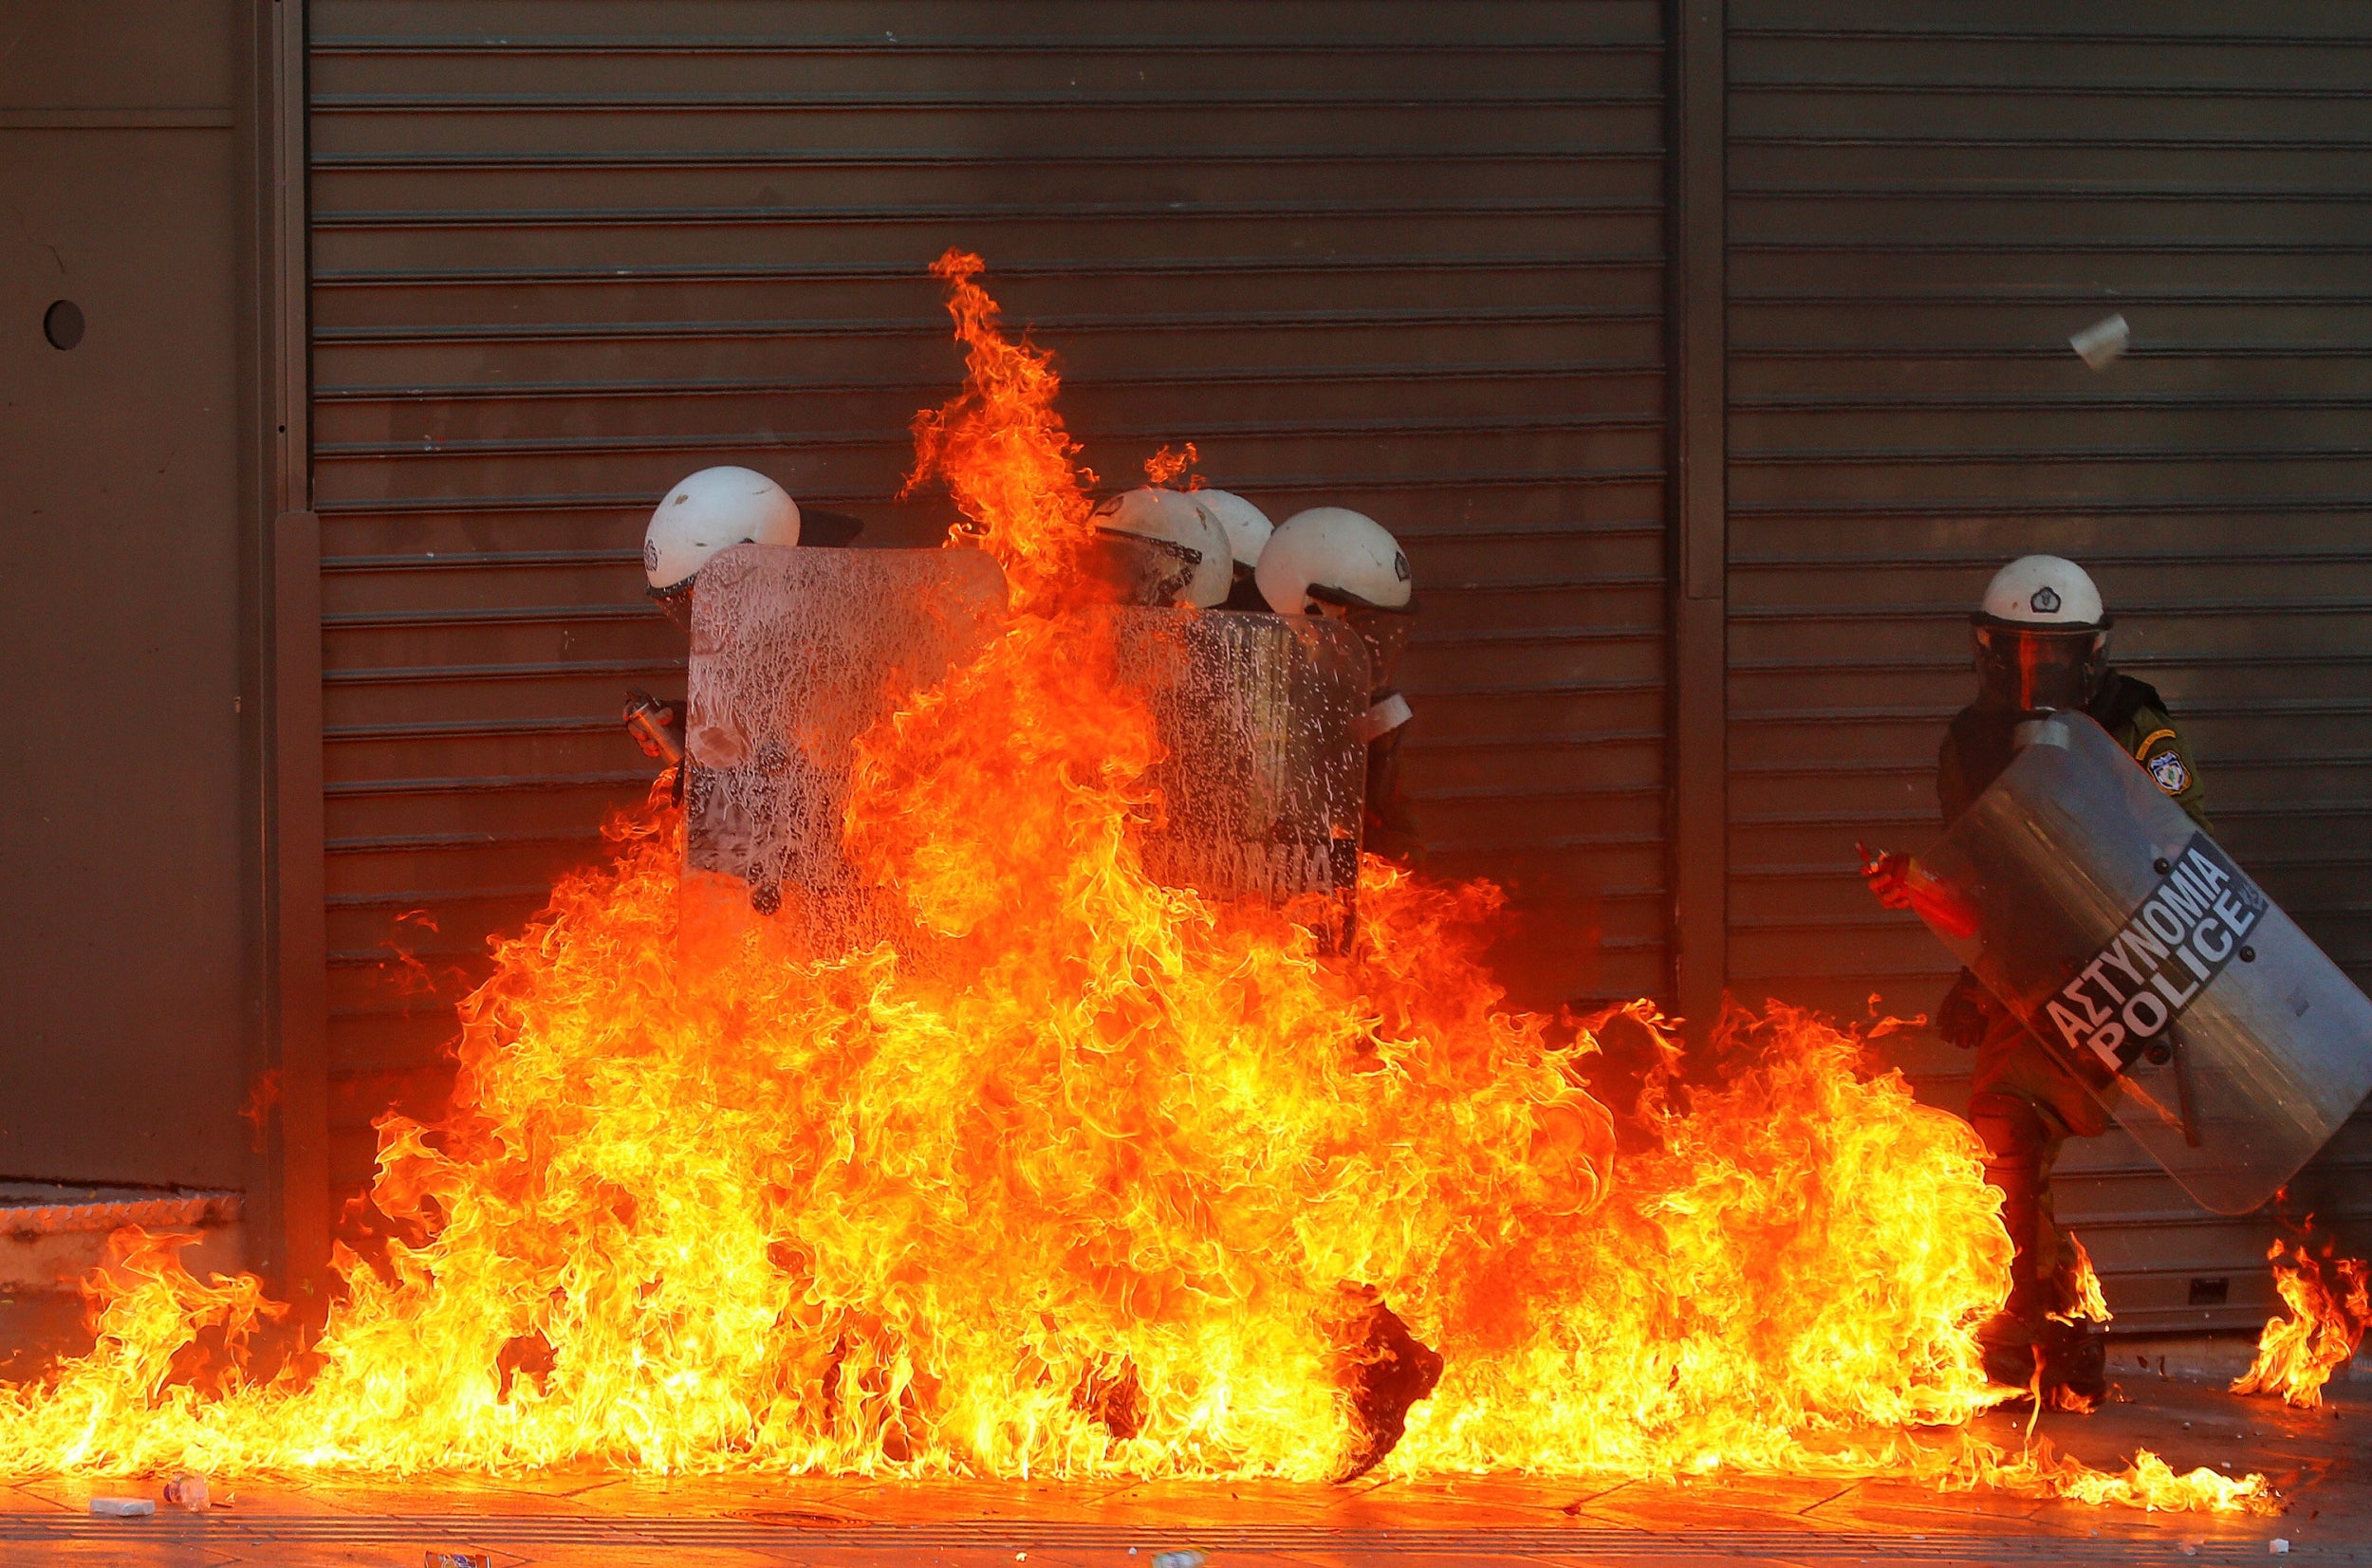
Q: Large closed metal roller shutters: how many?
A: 2